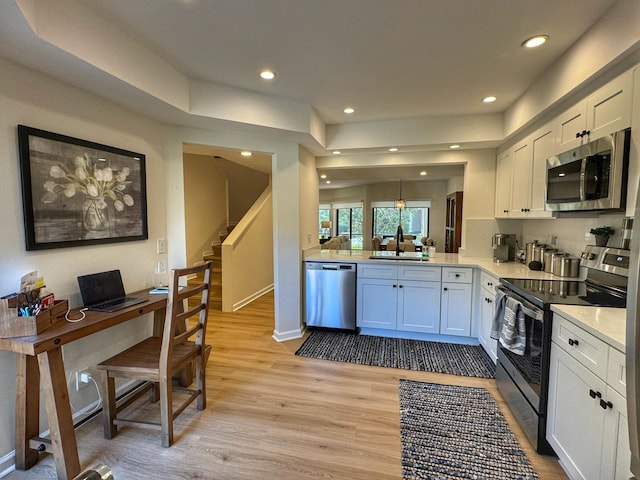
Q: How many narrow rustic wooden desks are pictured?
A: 1